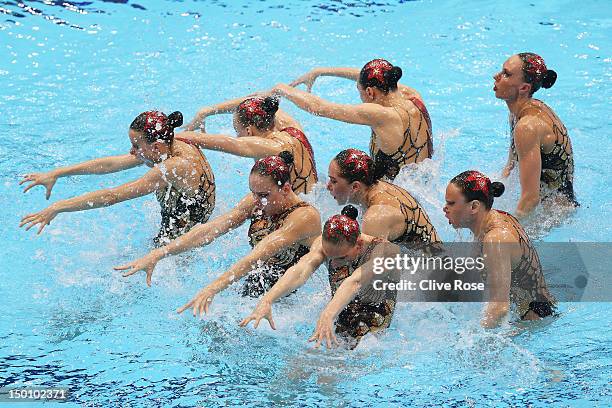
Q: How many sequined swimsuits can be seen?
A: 8